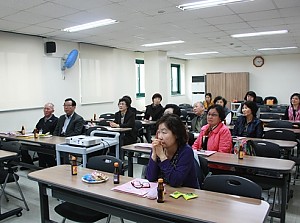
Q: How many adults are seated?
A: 14